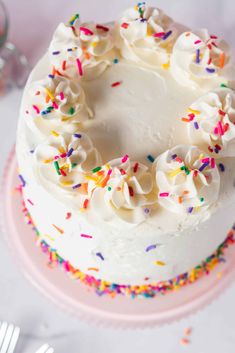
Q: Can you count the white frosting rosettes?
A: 8